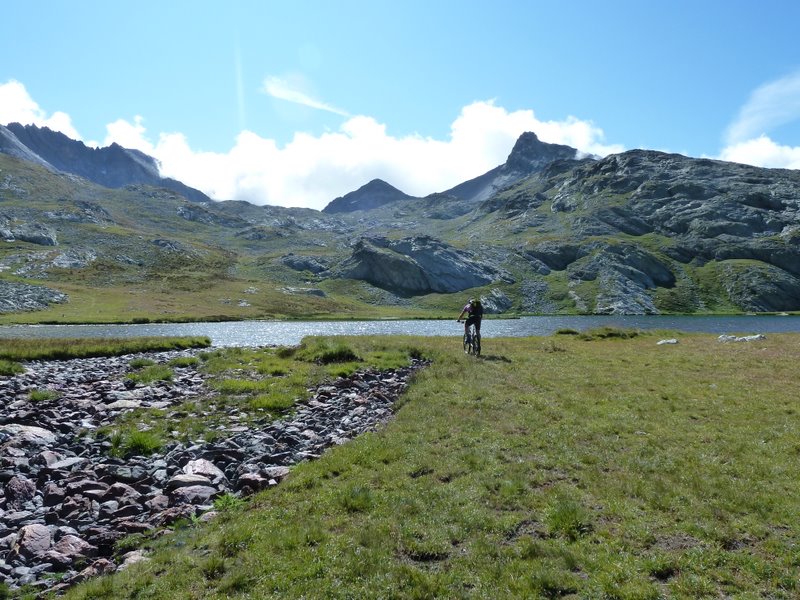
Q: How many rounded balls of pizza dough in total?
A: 0